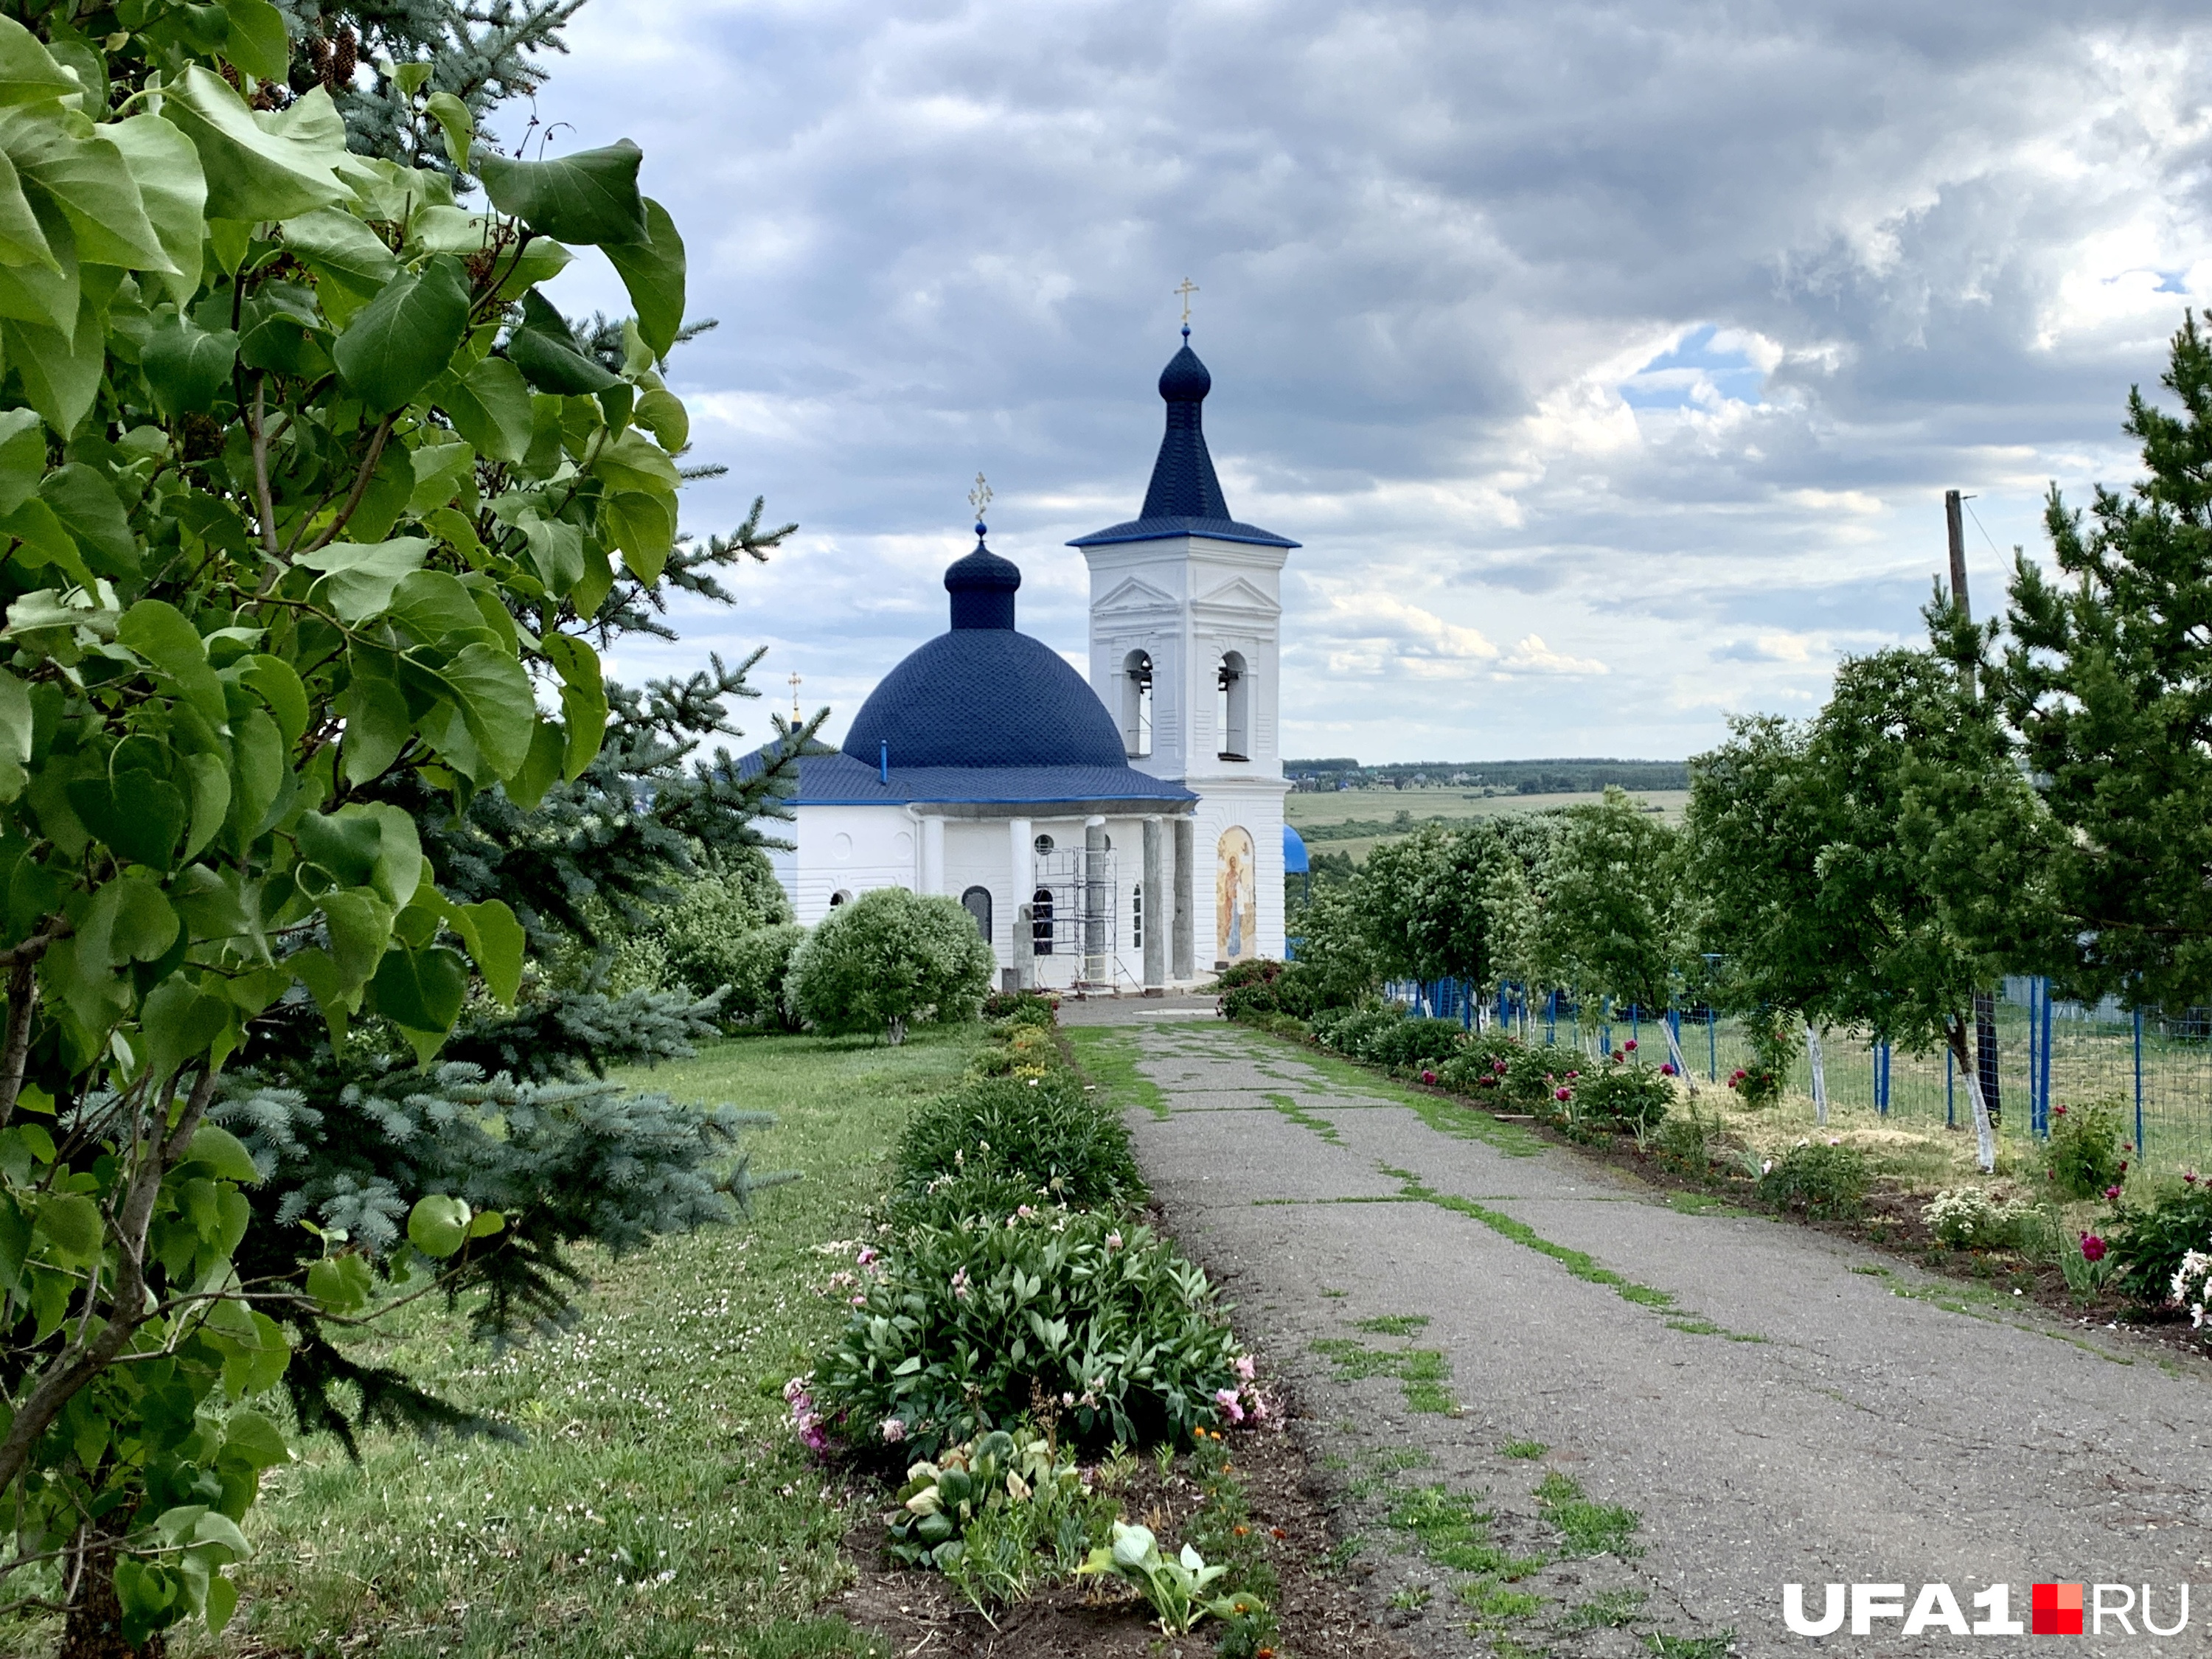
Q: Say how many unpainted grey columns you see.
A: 3